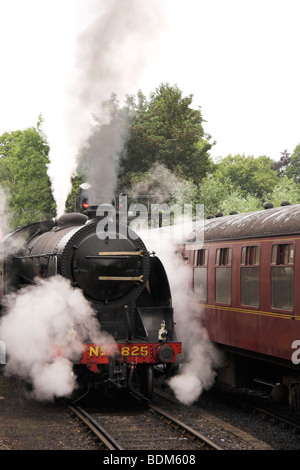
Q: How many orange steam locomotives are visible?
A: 0